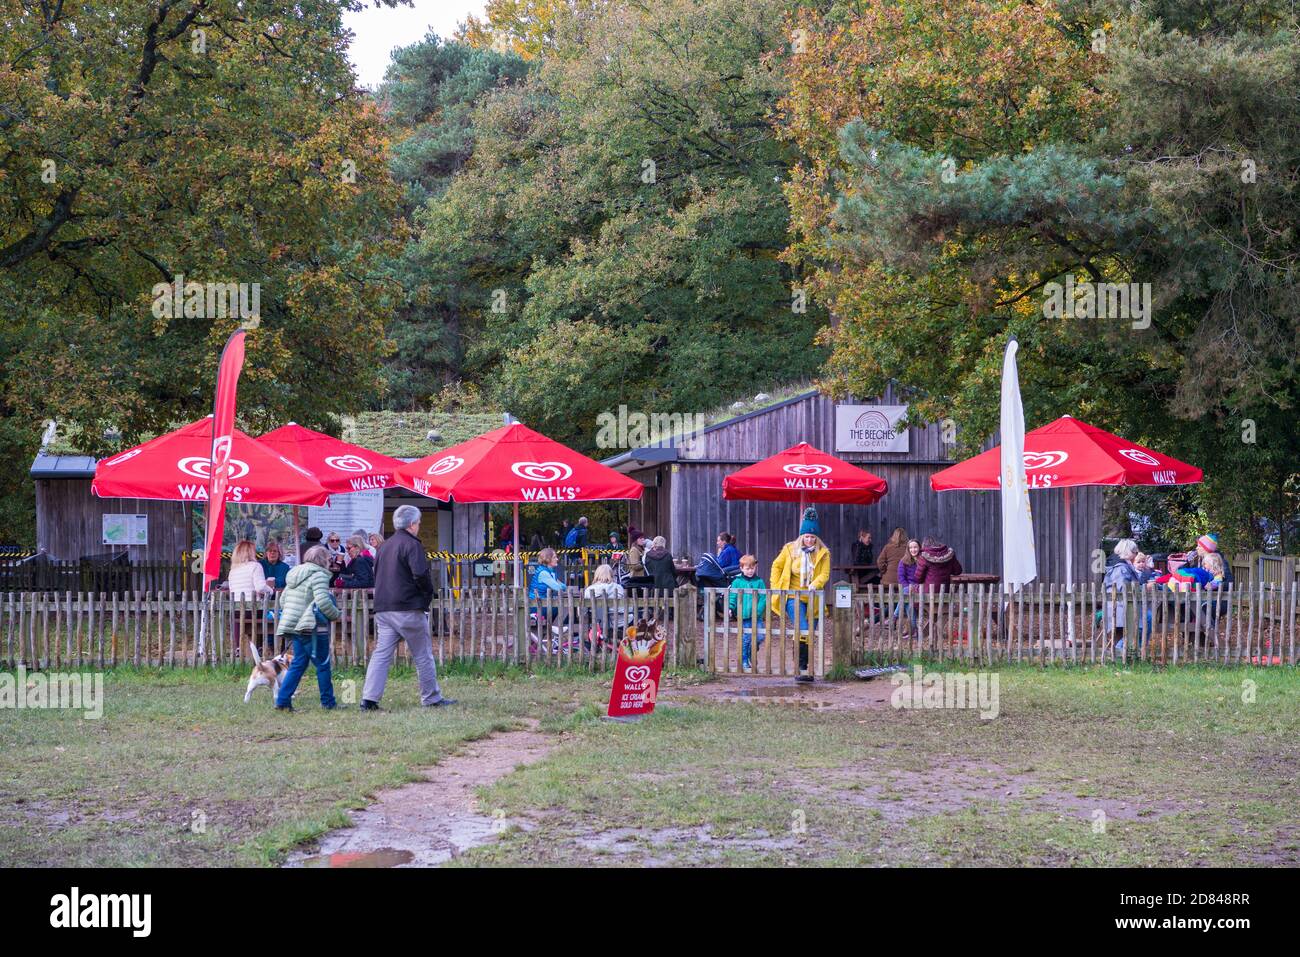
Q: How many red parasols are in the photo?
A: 5